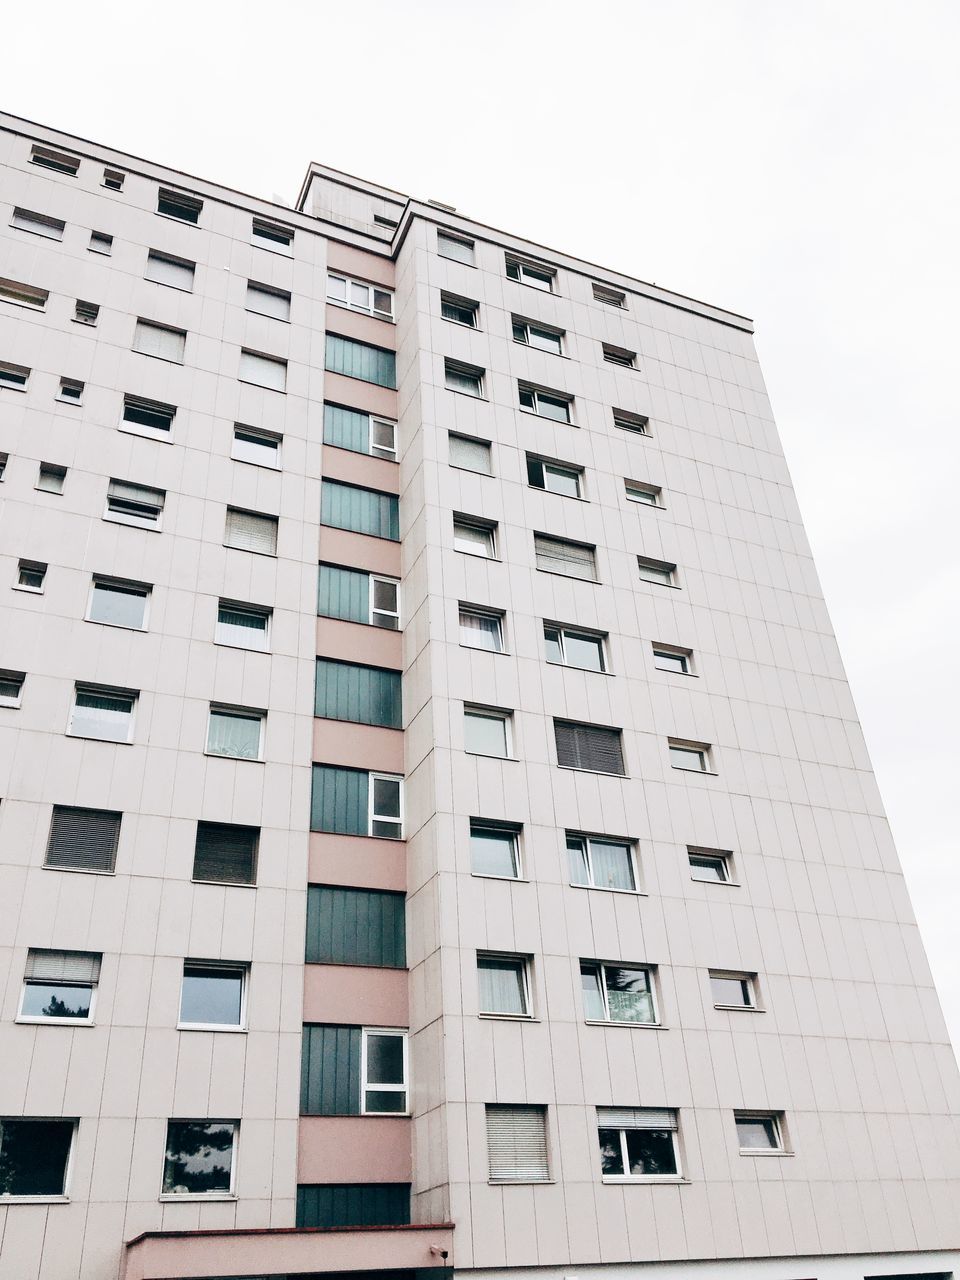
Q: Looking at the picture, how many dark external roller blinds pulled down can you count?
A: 3